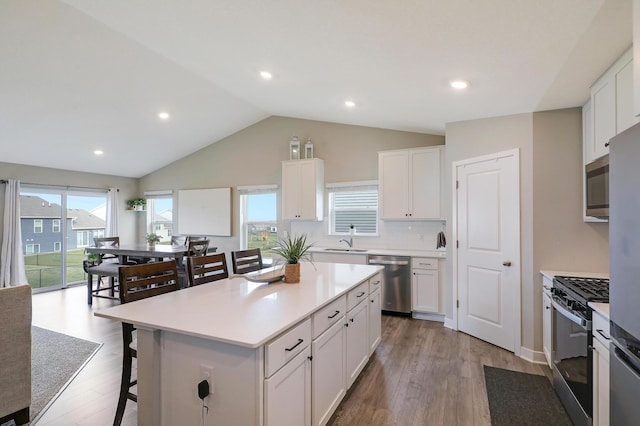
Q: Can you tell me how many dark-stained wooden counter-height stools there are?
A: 3